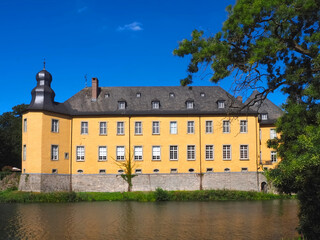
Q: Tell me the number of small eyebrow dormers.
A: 4